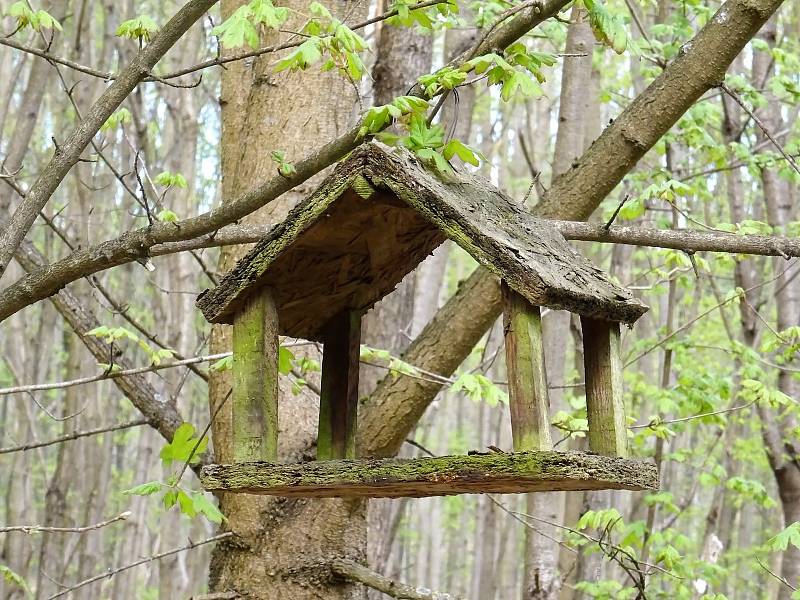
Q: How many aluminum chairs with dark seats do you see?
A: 0